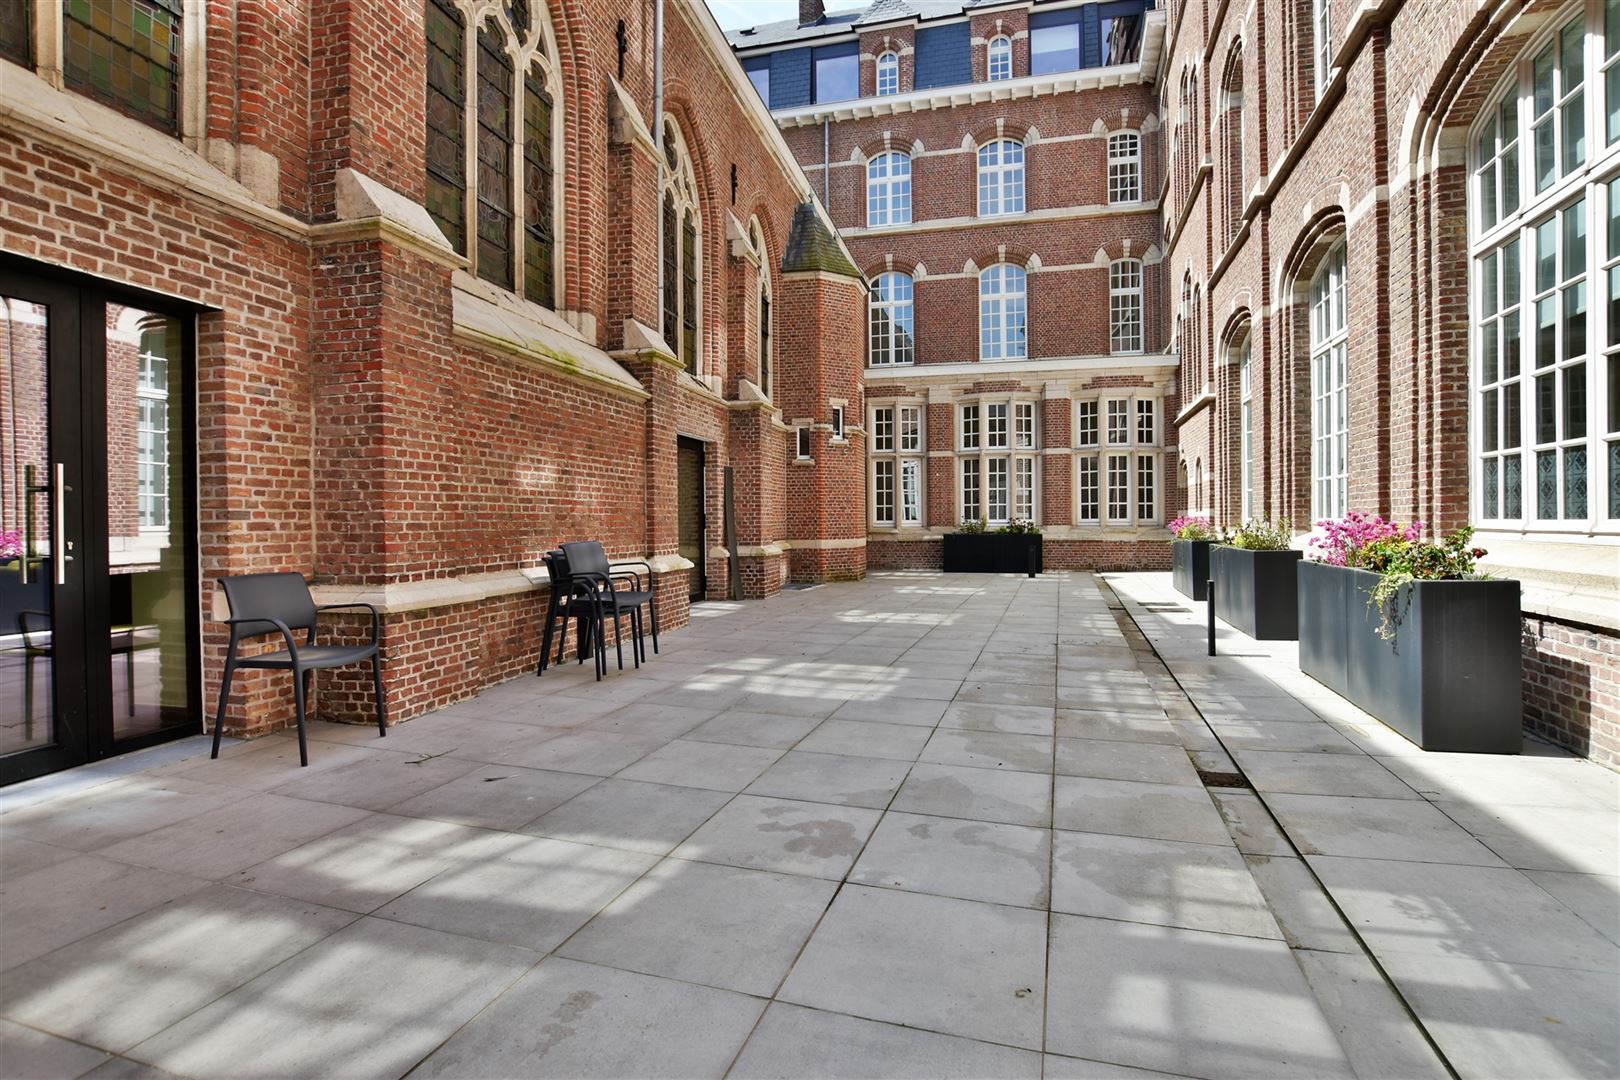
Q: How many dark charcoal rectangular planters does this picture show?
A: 4